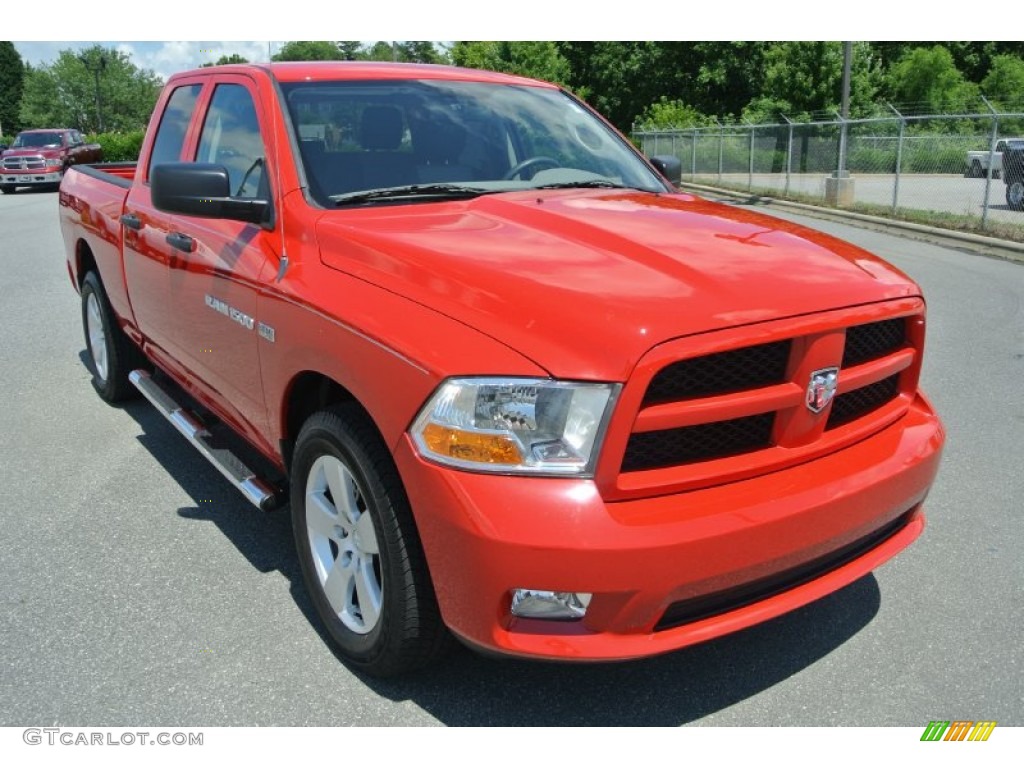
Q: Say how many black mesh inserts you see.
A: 4